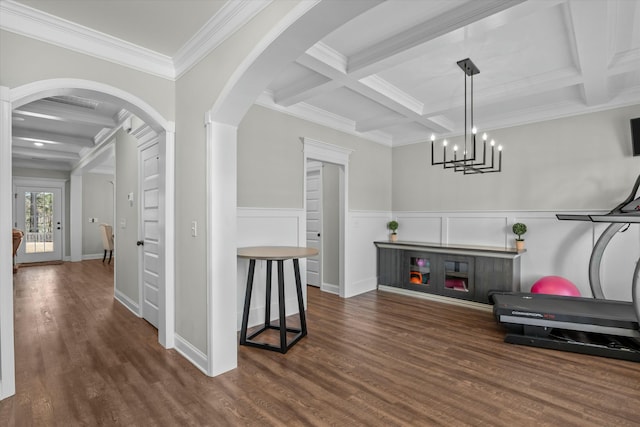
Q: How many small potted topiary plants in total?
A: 2